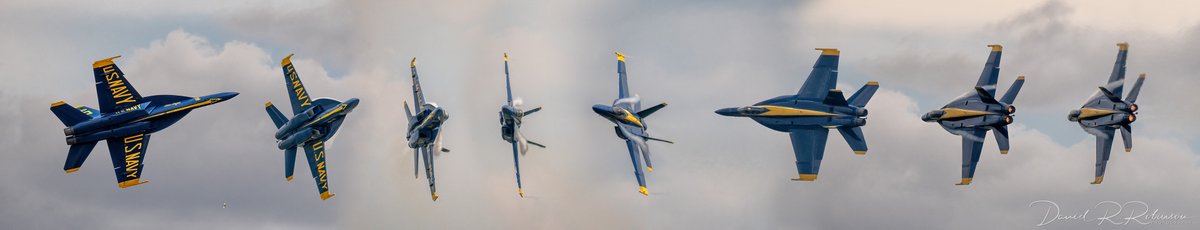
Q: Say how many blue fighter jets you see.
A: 8